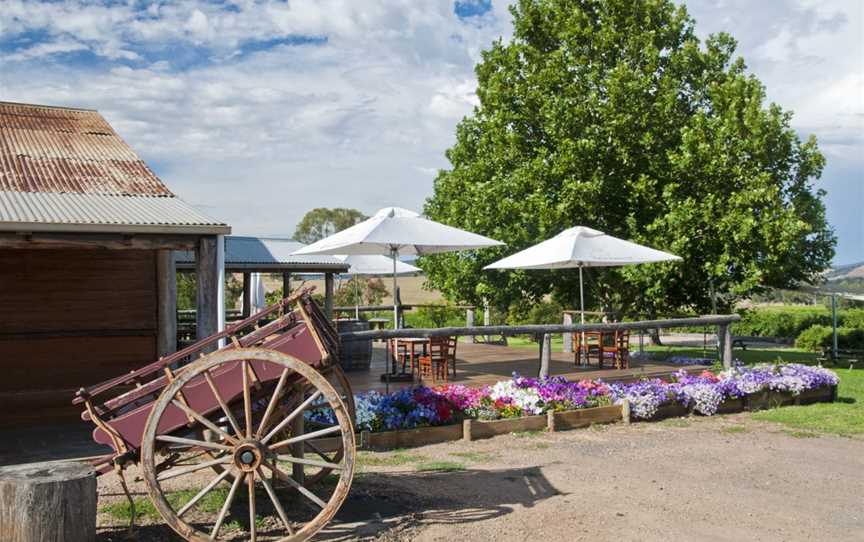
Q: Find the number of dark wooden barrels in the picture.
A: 1